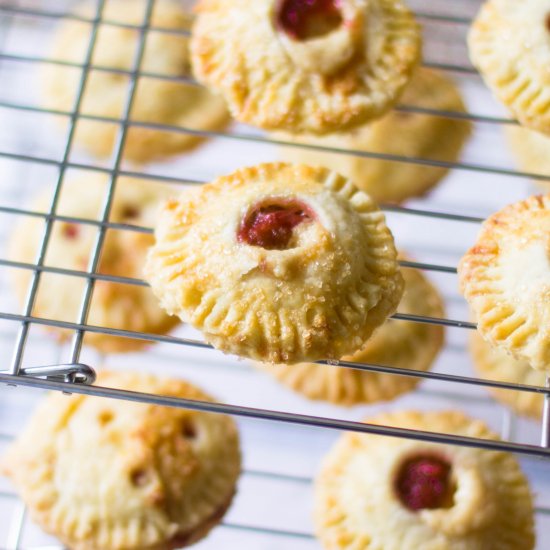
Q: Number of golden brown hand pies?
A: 12